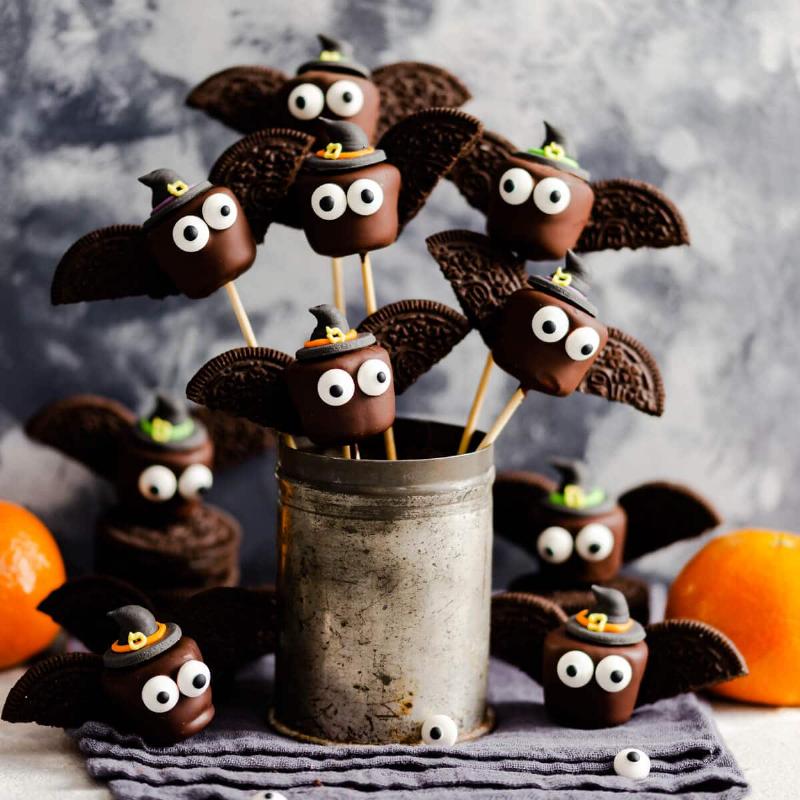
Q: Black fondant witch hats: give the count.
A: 10